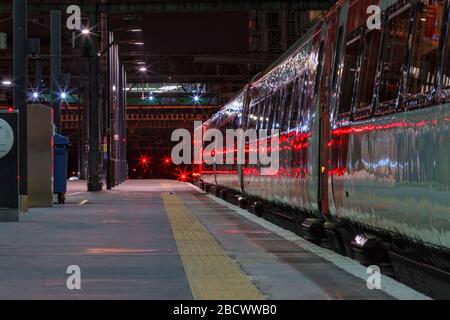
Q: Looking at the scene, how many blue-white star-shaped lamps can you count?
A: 4